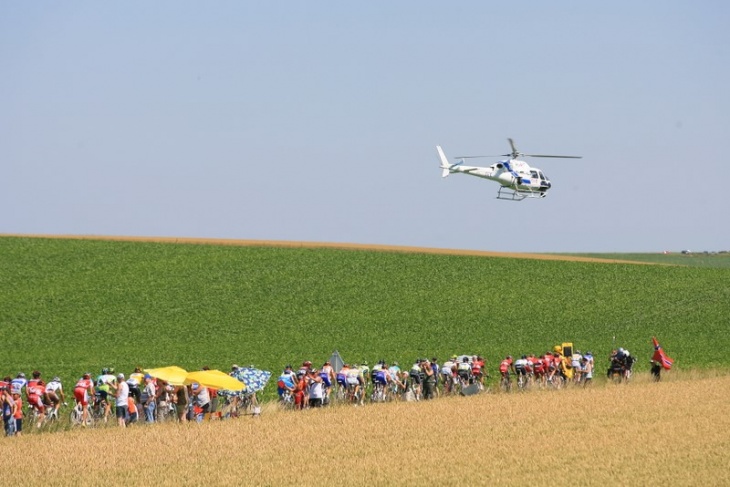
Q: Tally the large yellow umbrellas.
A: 2